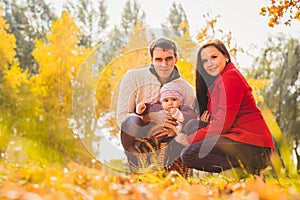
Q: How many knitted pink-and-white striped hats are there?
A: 1